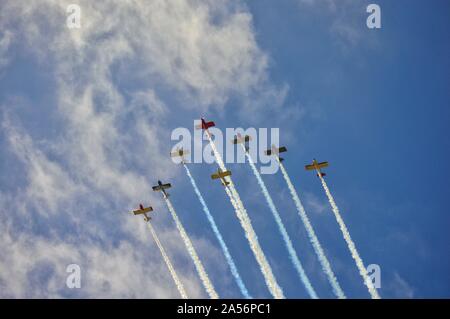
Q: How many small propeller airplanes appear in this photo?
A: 8